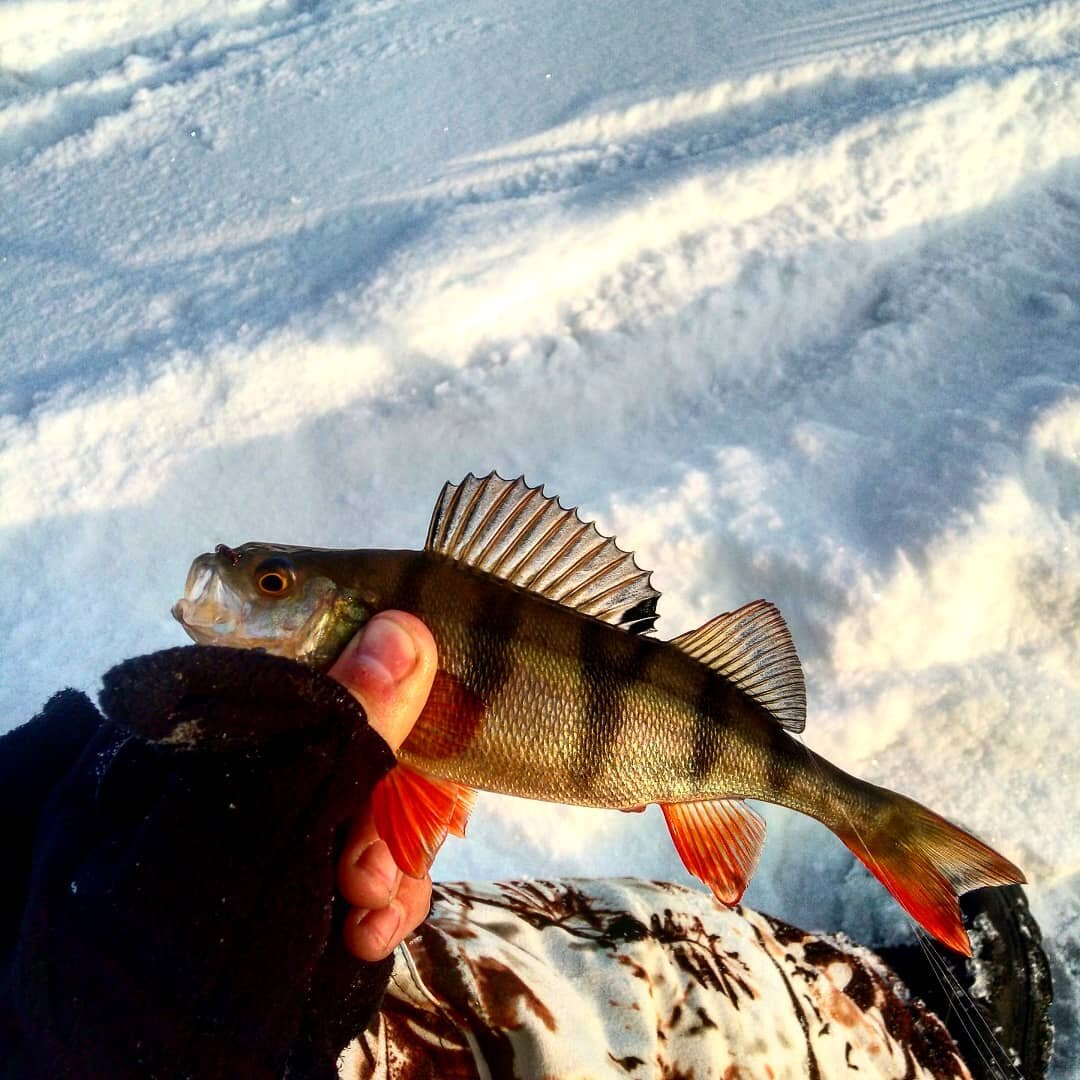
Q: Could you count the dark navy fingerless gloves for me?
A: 1